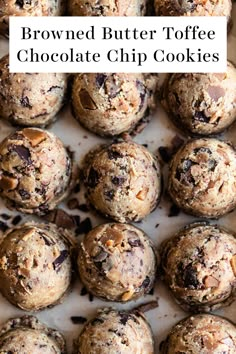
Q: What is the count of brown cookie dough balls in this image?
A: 15